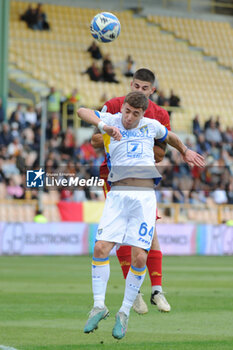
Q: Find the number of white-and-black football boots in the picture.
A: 2